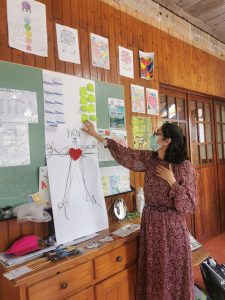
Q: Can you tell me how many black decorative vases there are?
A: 0